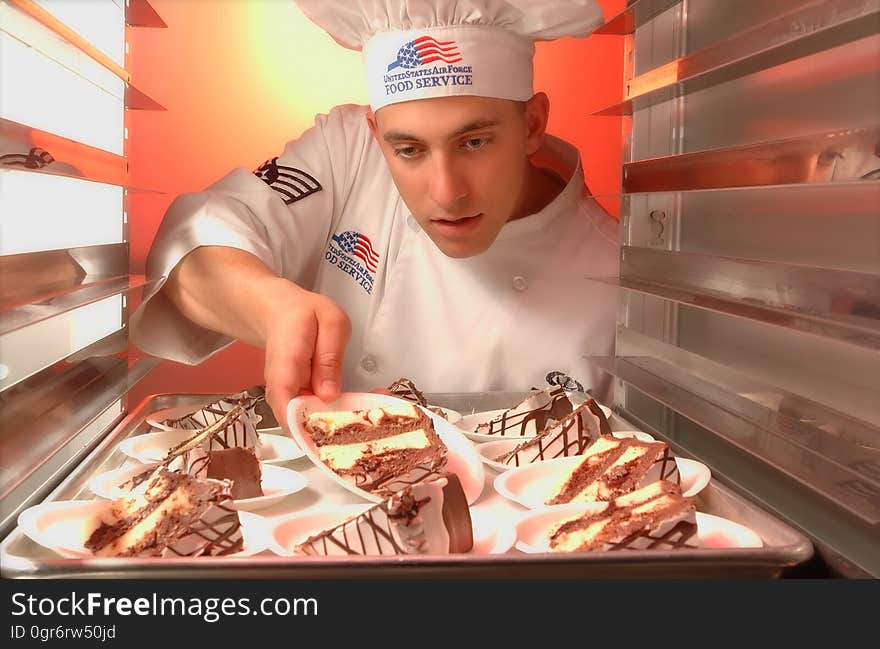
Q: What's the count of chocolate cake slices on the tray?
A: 11